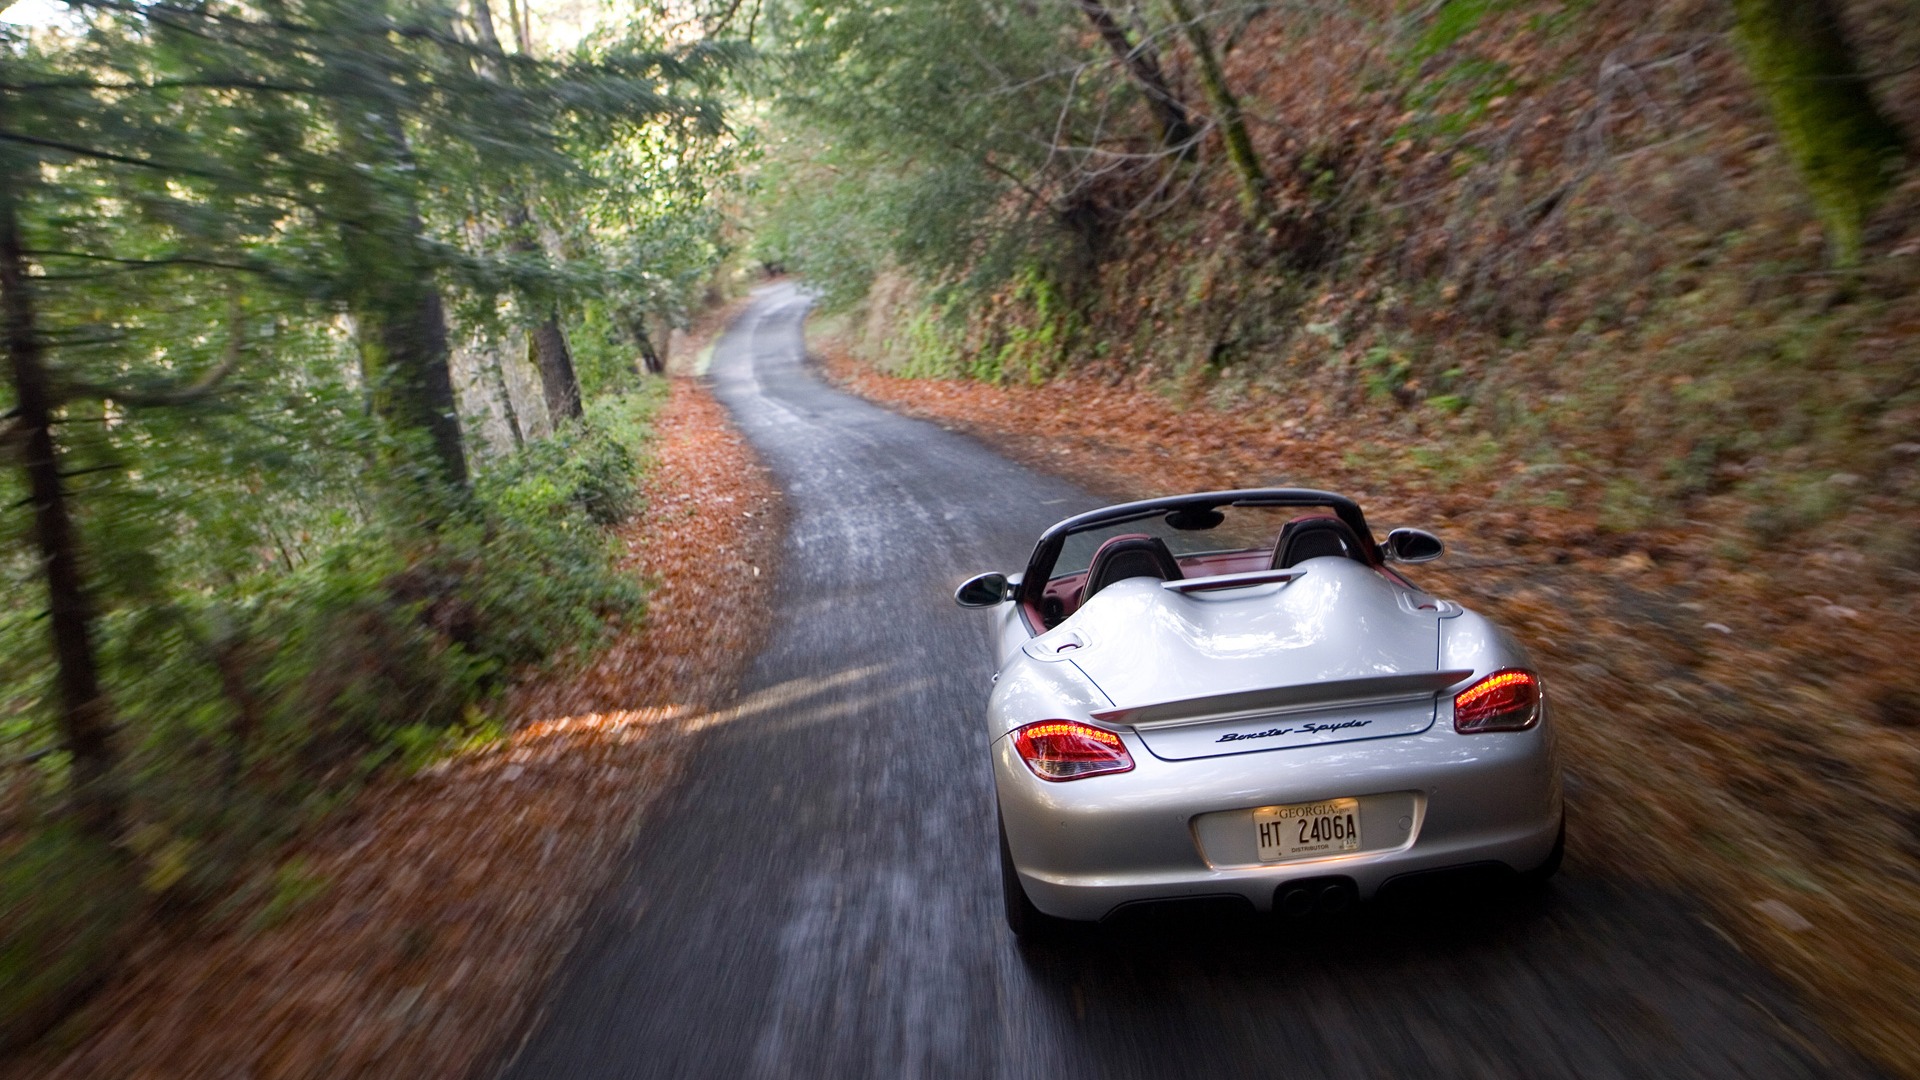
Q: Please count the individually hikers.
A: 0